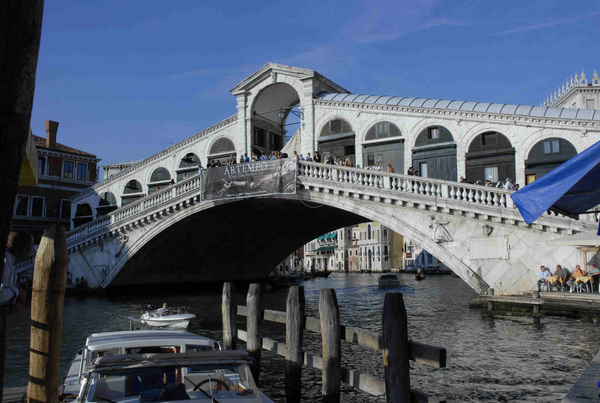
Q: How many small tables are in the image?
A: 2